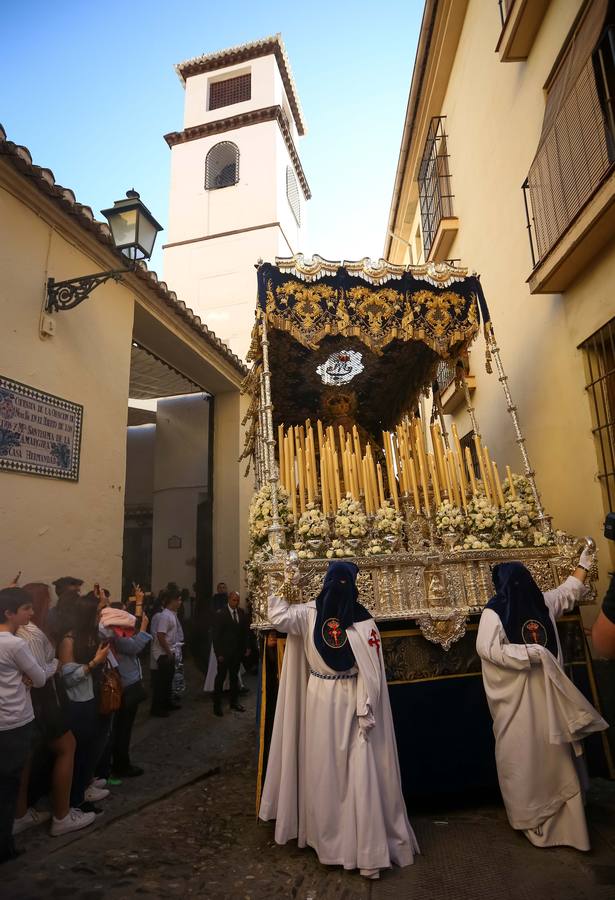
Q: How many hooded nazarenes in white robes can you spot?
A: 2